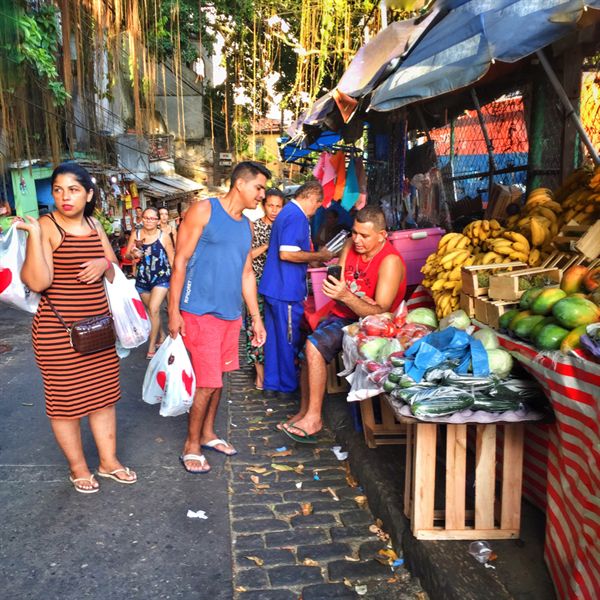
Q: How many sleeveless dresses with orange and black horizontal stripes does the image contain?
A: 1